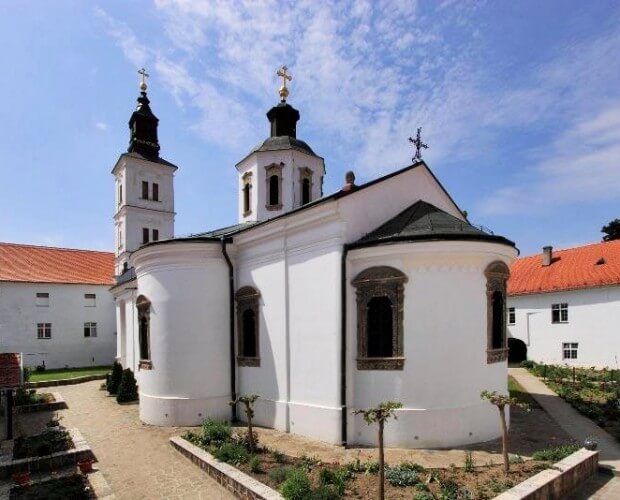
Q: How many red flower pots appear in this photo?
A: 2